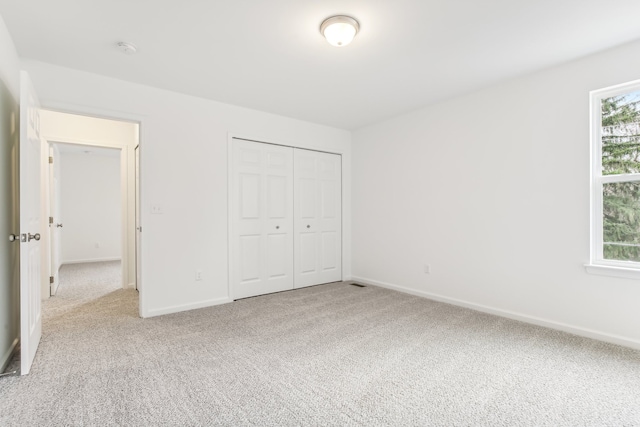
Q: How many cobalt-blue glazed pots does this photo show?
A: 0